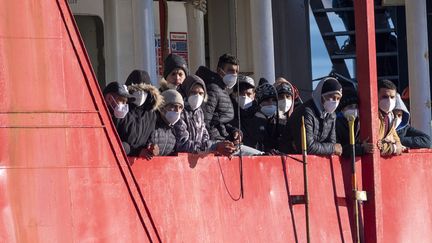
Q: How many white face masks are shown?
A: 12